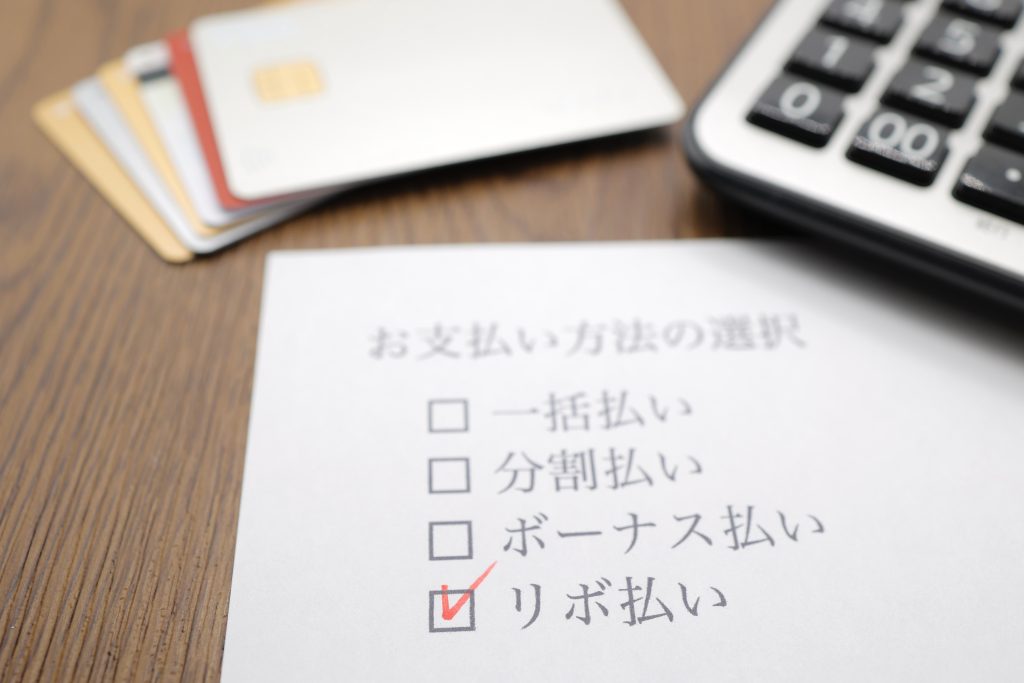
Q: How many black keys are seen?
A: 10